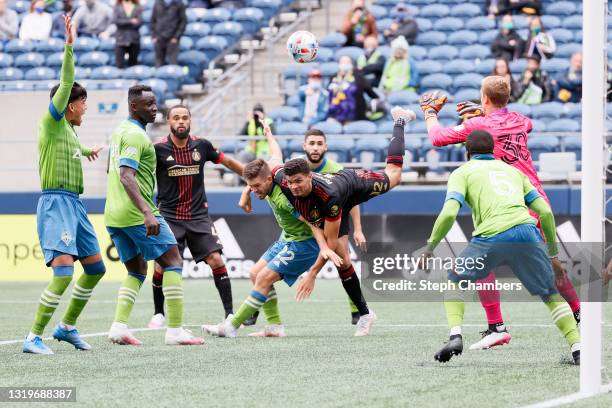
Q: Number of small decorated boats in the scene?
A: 0